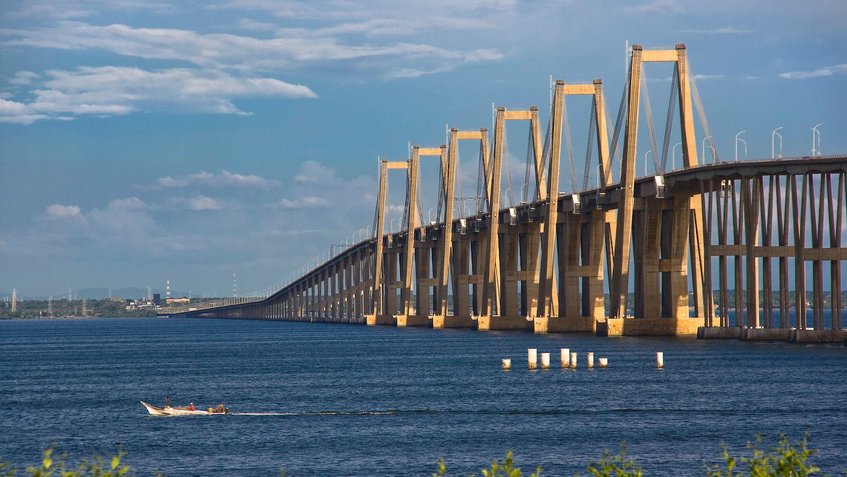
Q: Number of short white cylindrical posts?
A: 8